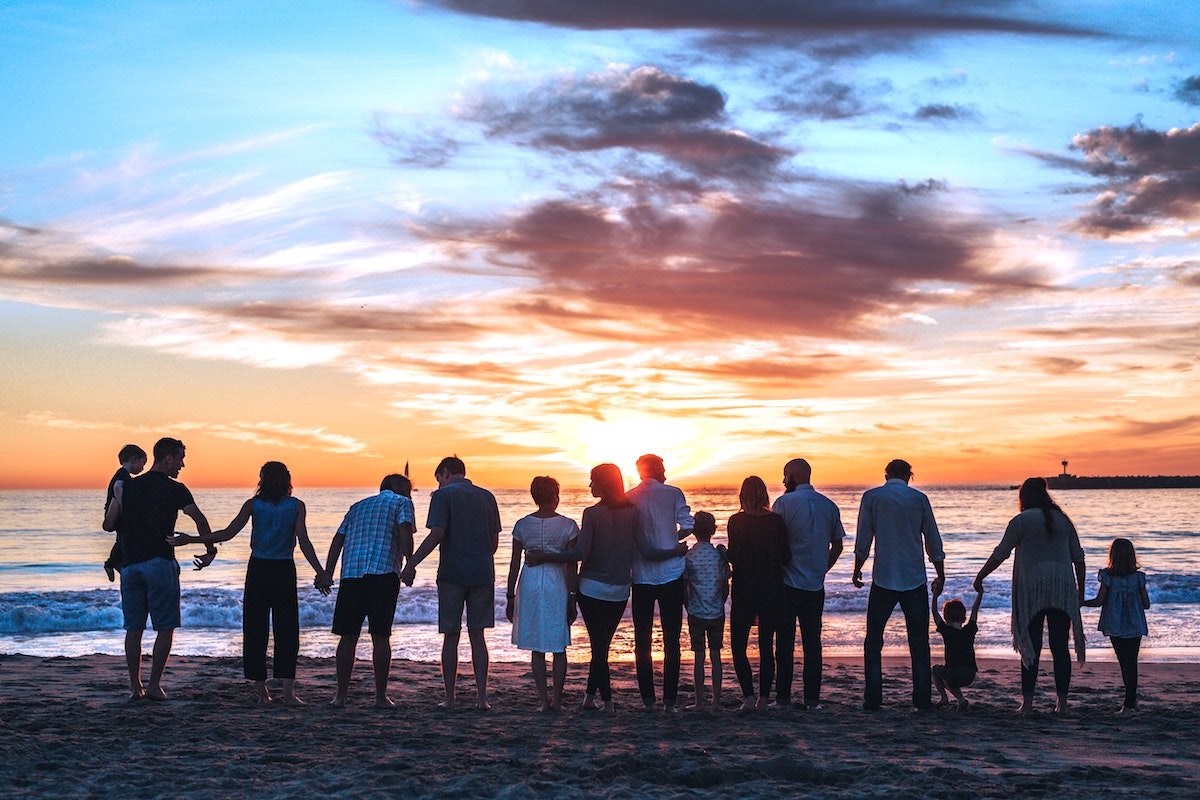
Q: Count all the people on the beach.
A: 15